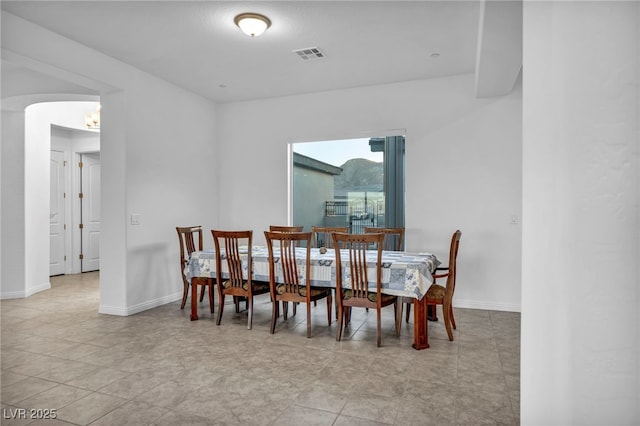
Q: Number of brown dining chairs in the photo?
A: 8